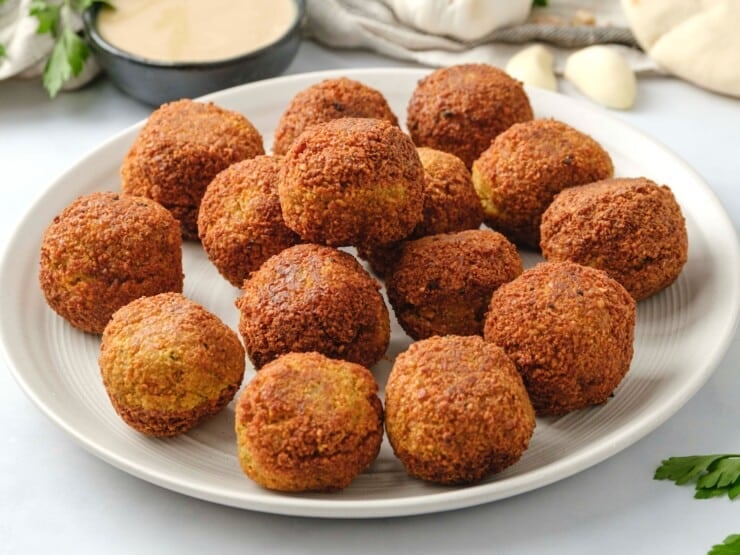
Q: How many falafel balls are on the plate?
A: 15